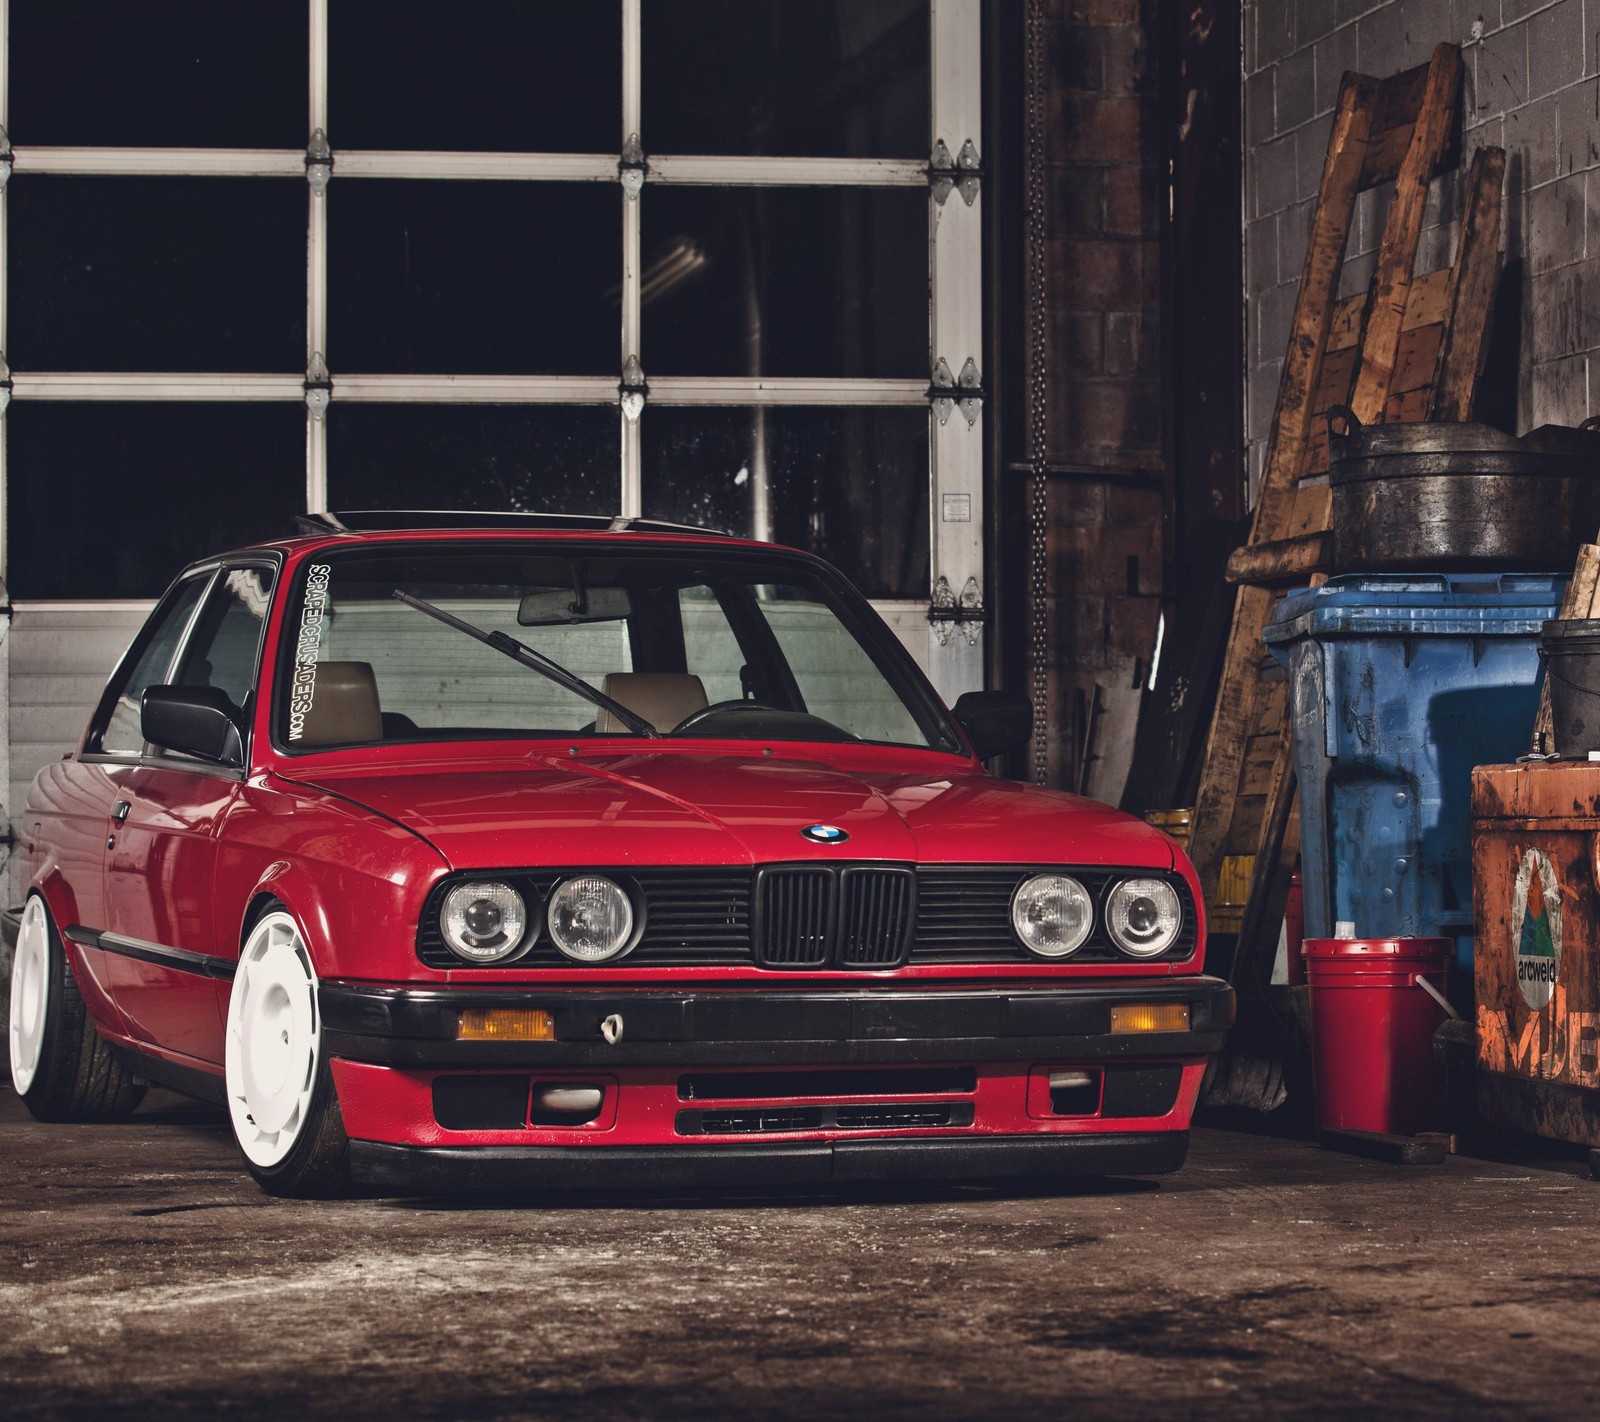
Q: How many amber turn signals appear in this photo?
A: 2